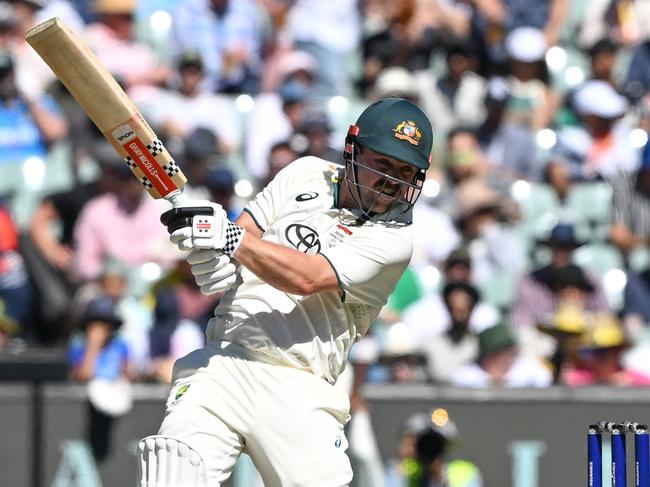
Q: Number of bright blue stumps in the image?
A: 3